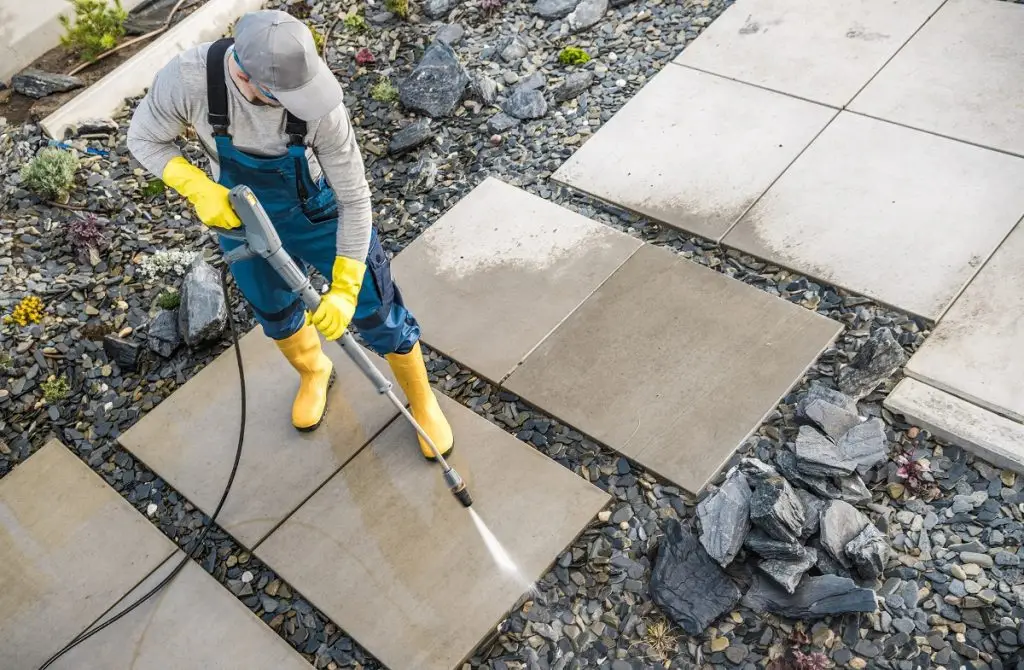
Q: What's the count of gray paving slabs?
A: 11